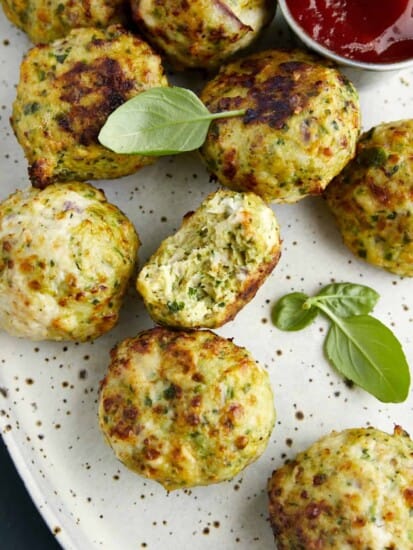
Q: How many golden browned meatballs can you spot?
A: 9